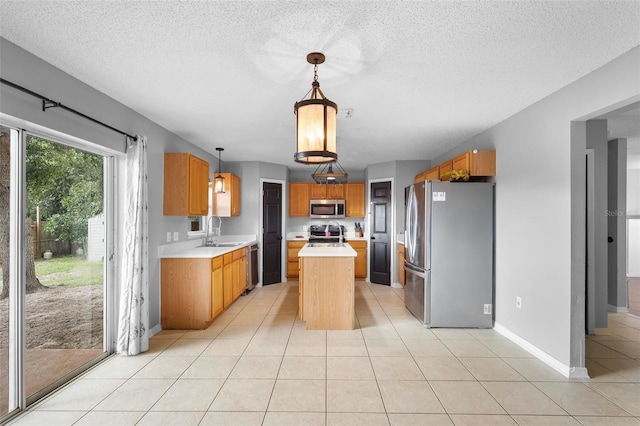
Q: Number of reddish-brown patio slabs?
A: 1